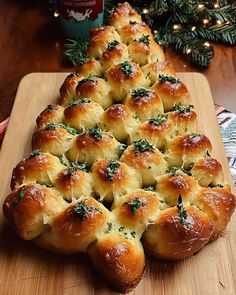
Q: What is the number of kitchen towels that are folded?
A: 1